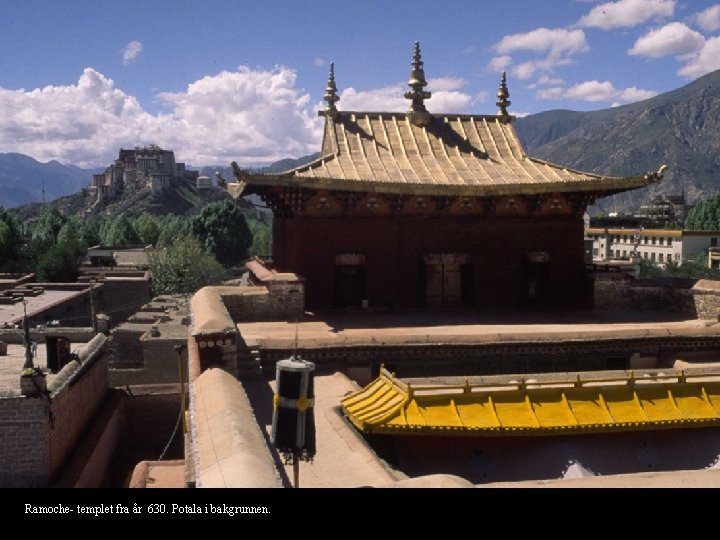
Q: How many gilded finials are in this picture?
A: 3